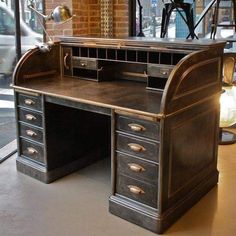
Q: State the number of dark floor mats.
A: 0